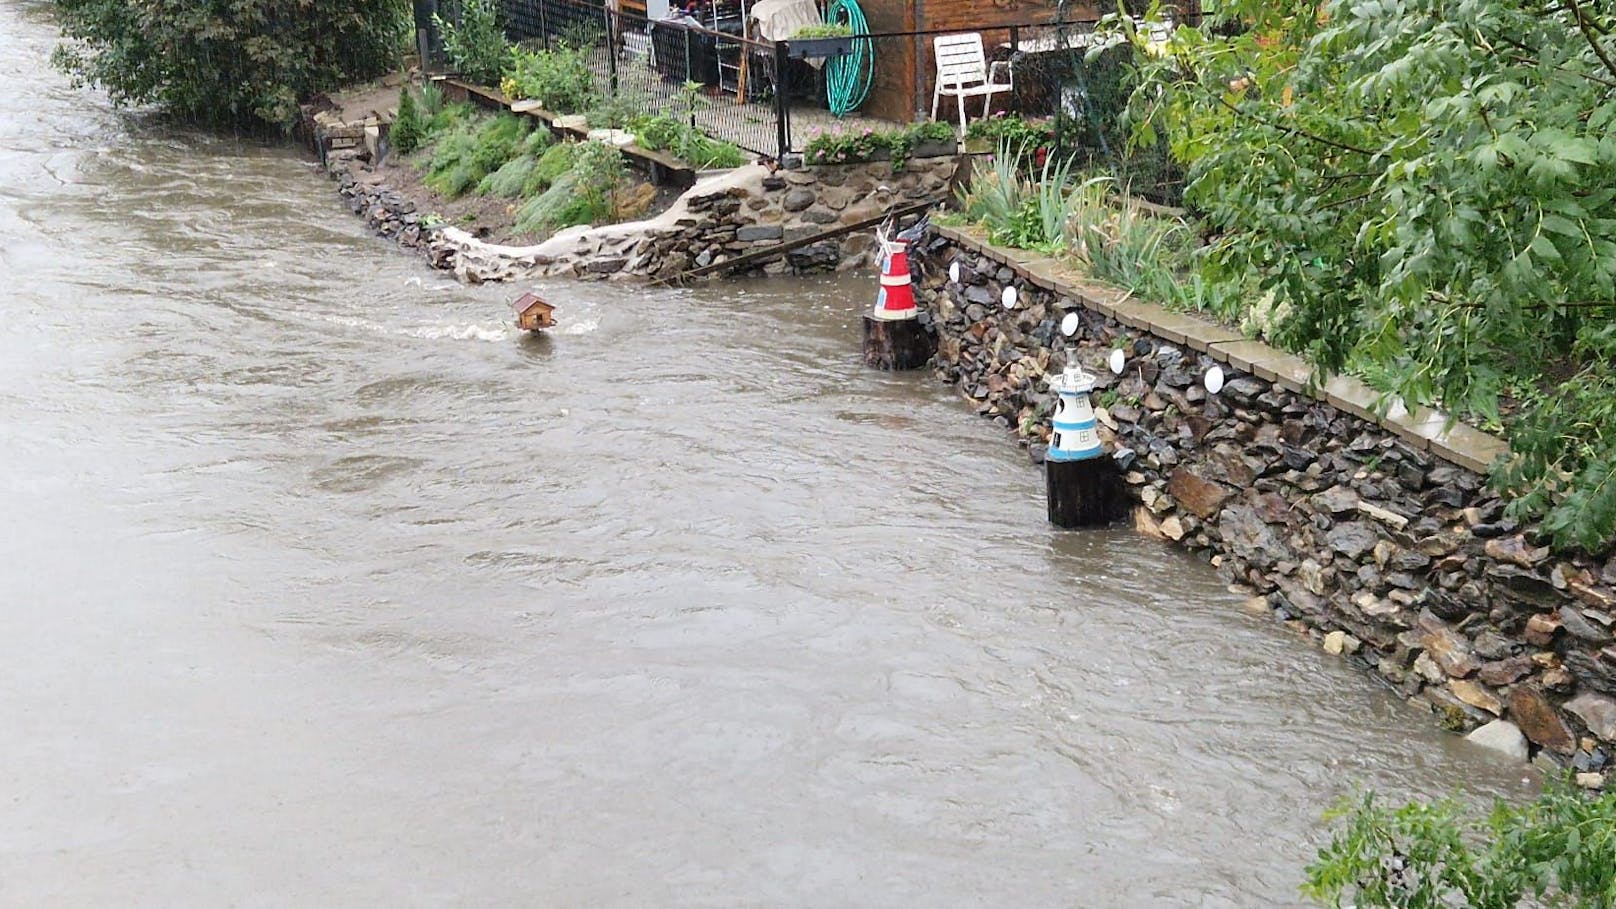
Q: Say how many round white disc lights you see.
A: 5